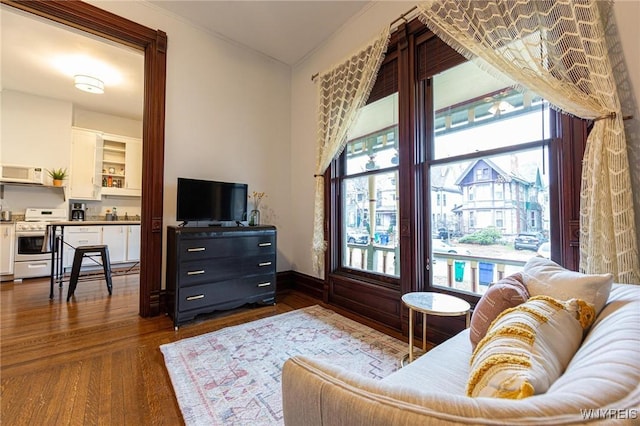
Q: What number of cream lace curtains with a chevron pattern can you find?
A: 2